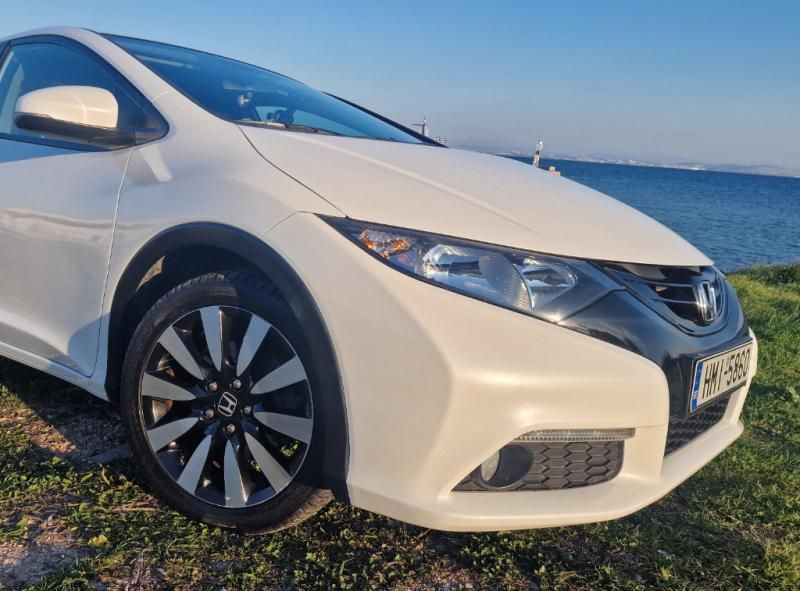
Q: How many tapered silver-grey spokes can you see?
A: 10